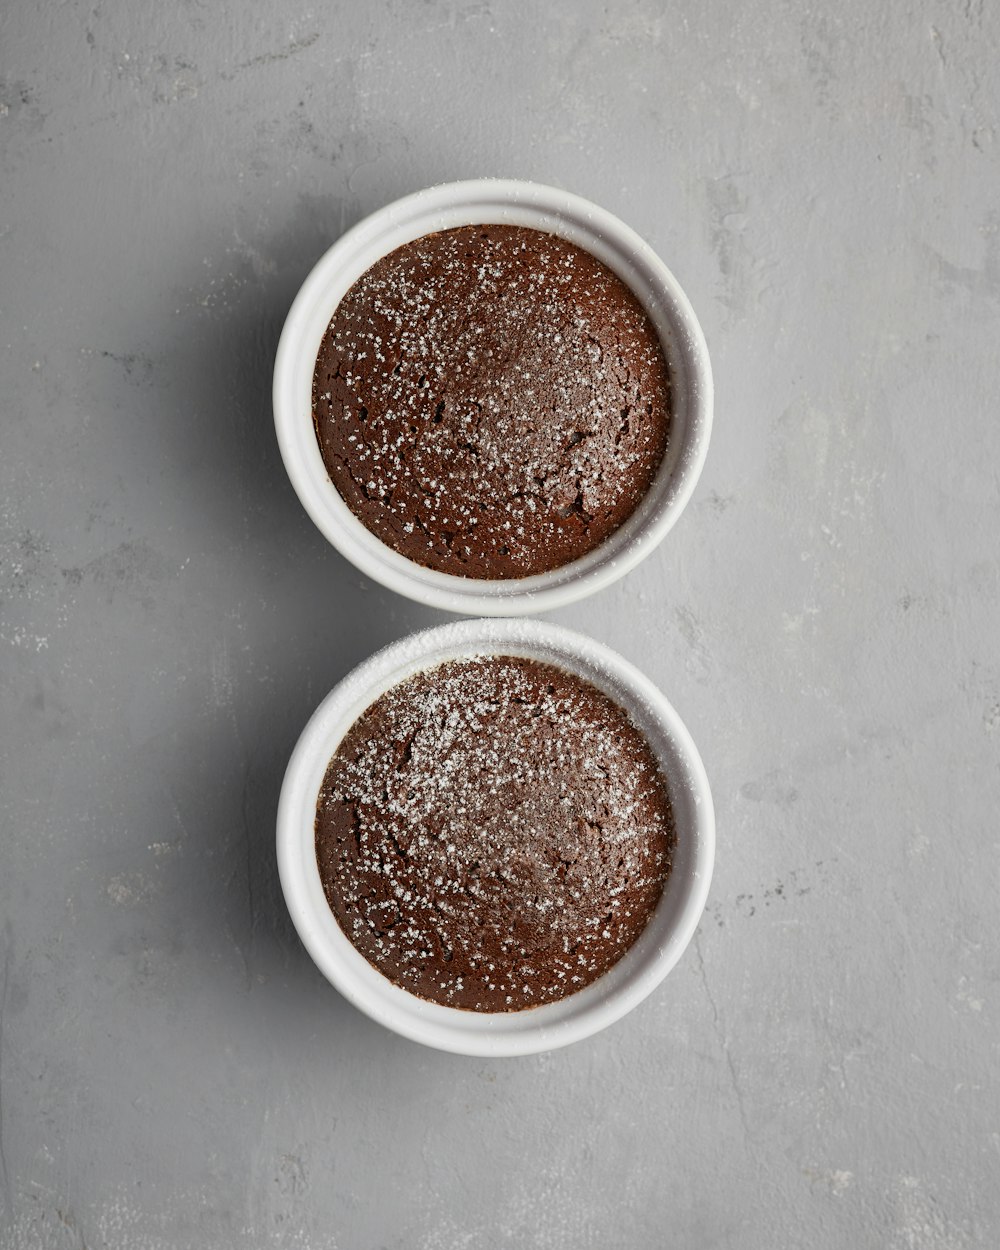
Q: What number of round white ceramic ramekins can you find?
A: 2